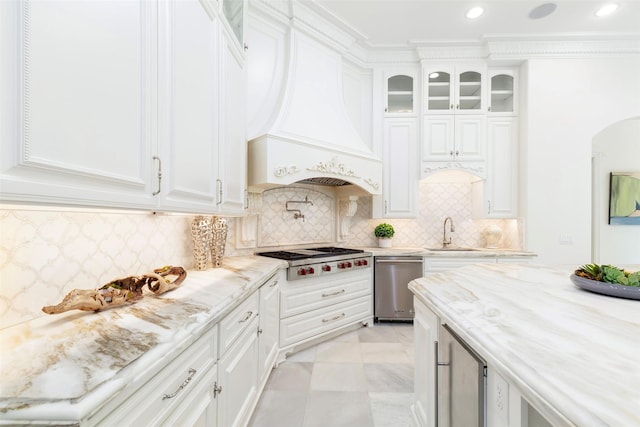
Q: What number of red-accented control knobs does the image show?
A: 7